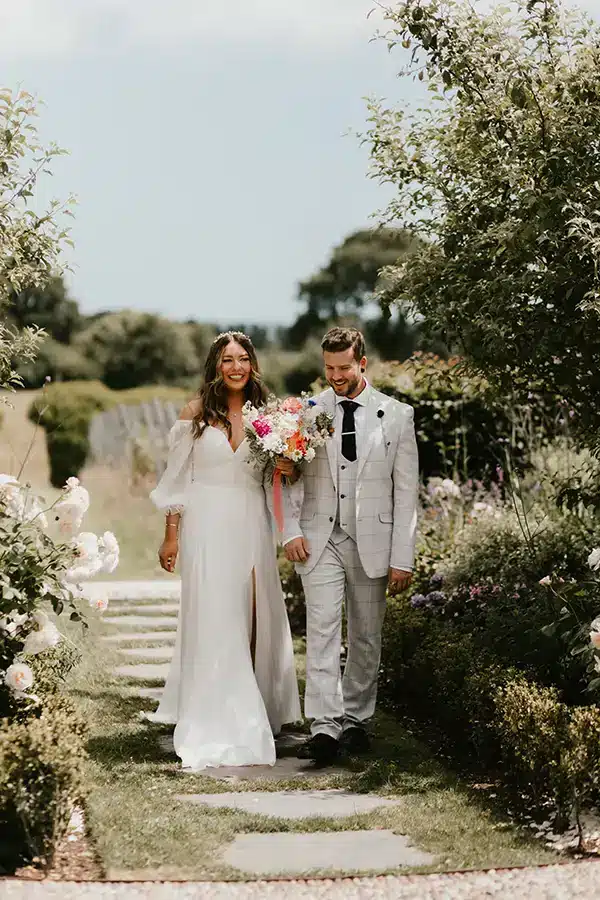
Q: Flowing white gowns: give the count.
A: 1